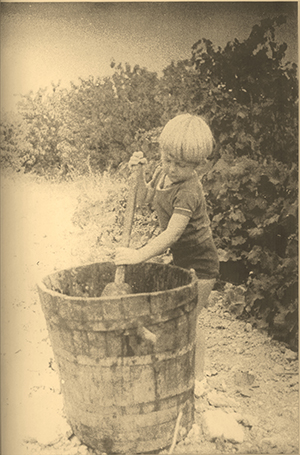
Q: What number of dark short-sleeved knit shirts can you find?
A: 1